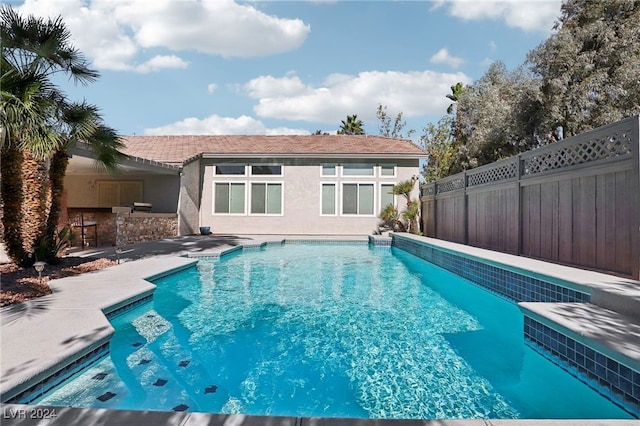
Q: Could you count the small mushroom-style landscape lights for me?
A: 2